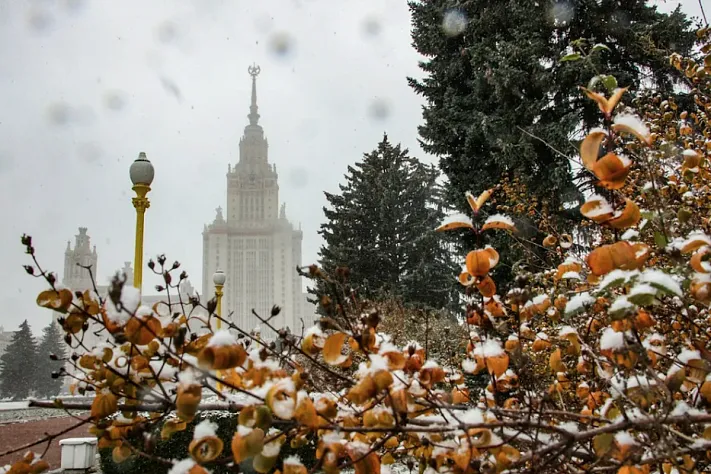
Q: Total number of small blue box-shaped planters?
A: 0